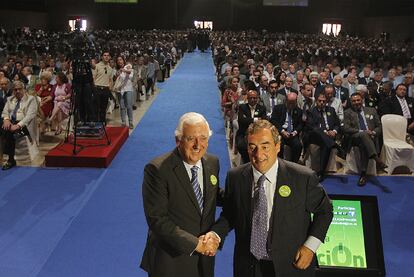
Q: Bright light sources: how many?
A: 3